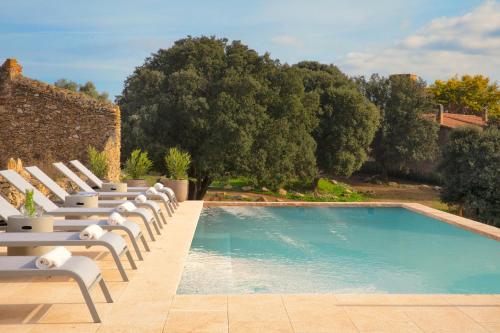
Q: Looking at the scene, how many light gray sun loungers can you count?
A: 7